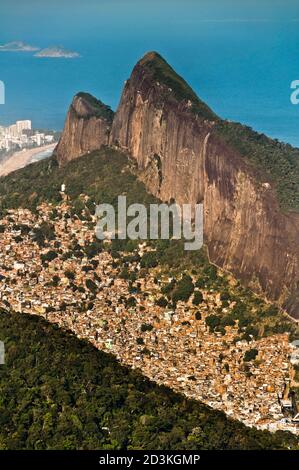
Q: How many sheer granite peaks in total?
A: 2